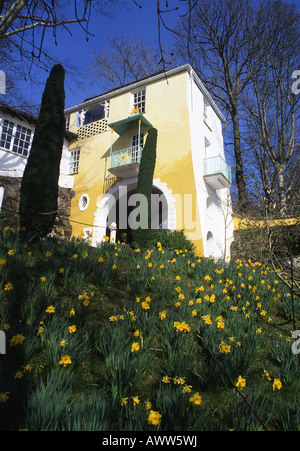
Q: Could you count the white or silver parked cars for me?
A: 0